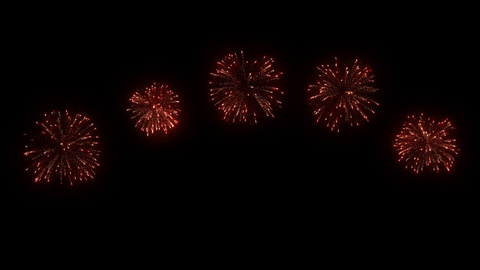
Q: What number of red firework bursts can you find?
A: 5